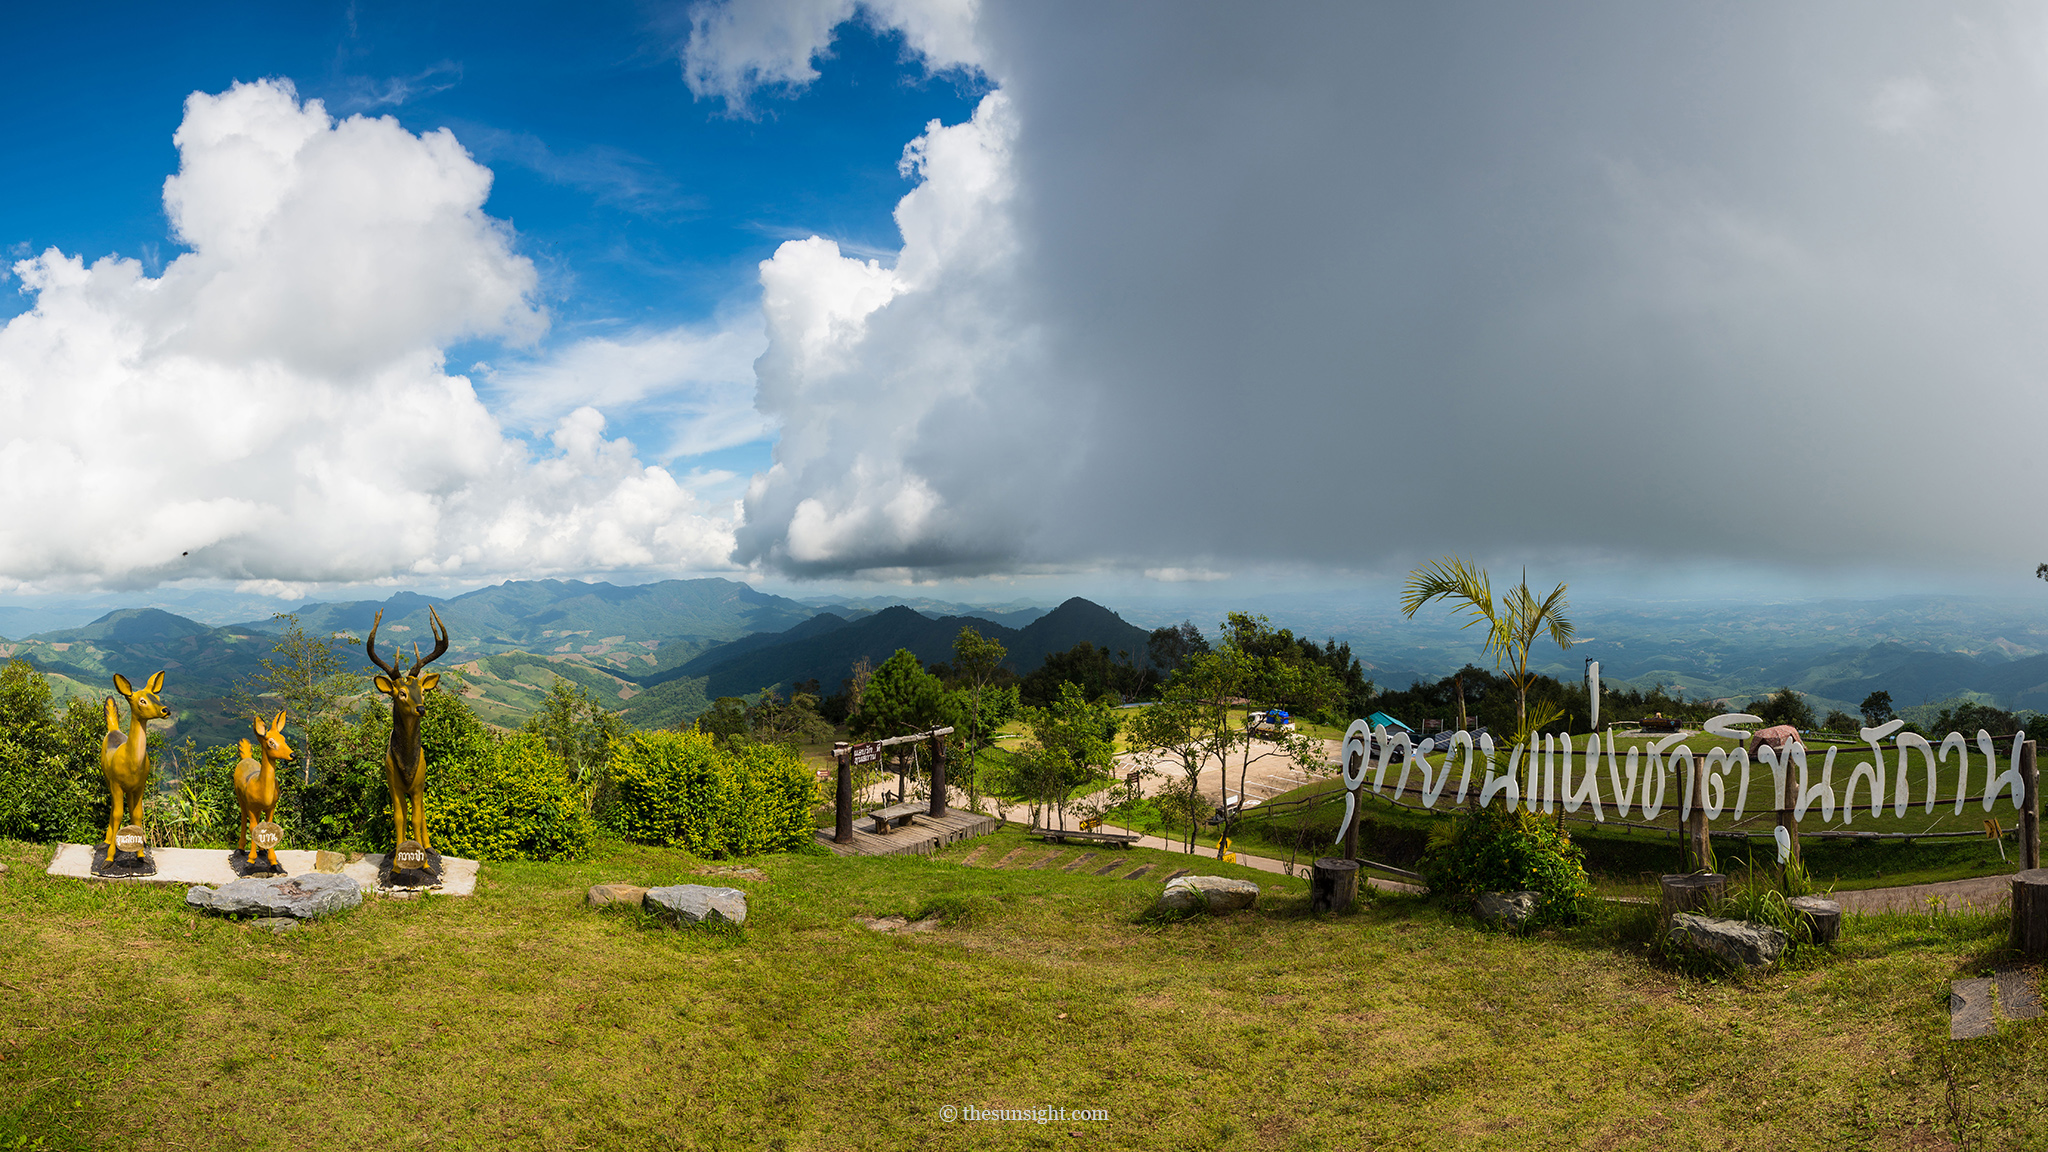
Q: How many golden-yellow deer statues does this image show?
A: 3